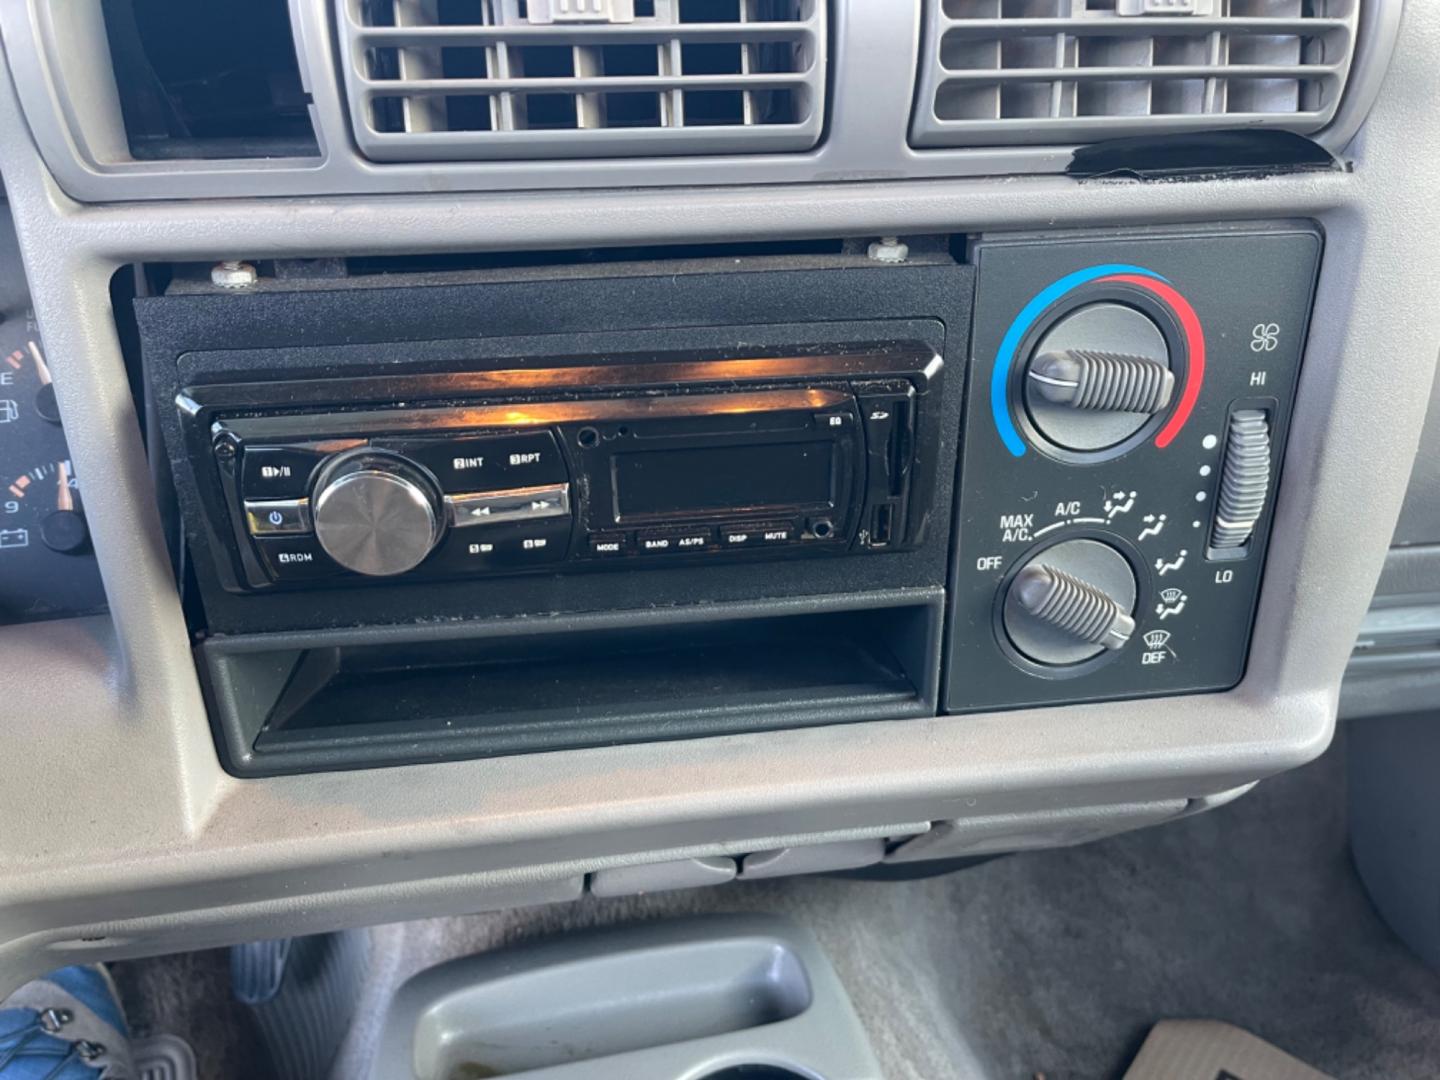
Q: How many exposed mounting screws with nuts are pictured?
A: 2